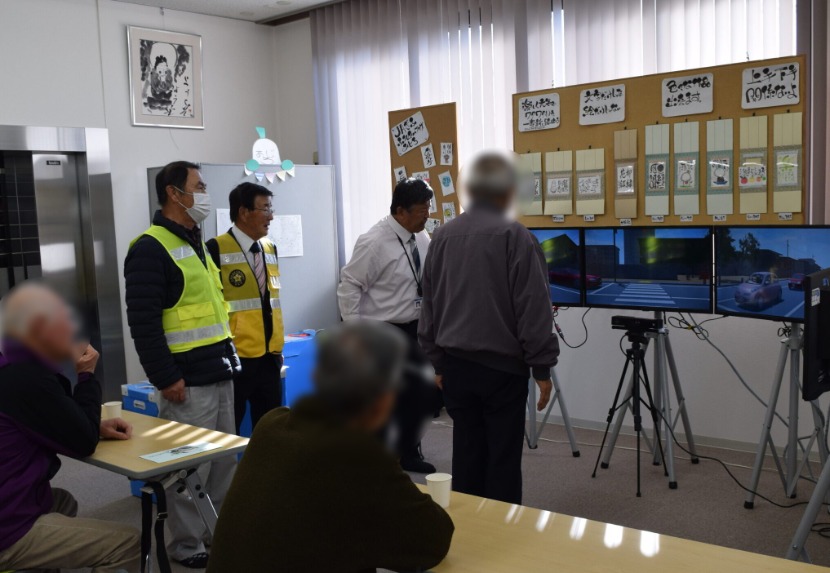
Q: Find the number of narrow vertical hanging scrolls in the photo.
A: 9